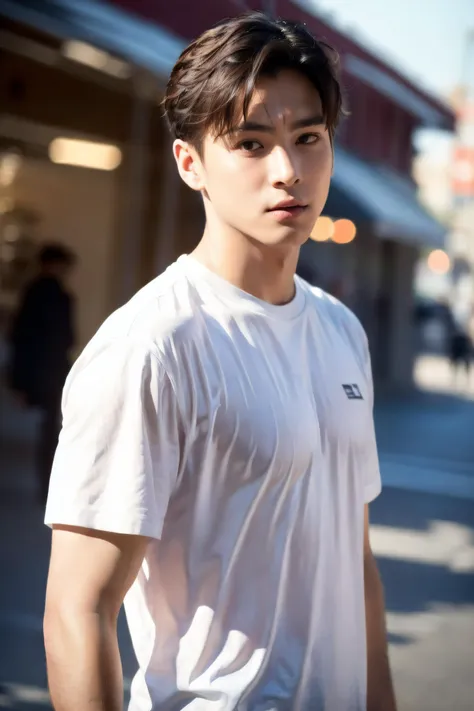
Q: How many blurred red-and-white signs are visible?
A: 1